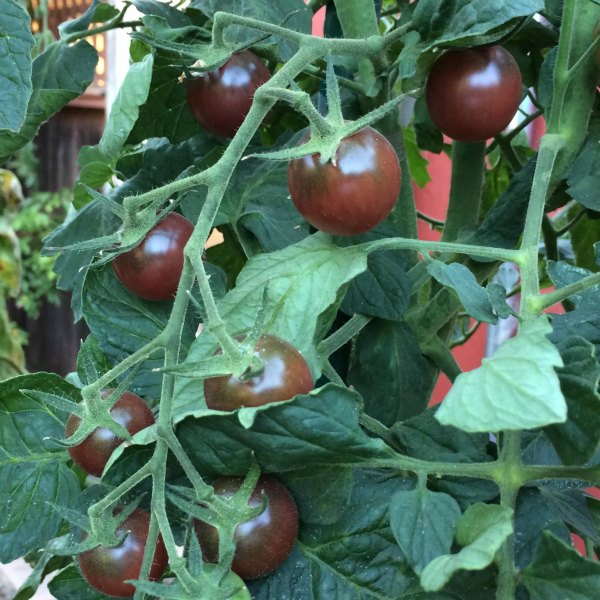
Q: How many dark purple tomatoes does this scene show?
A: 8